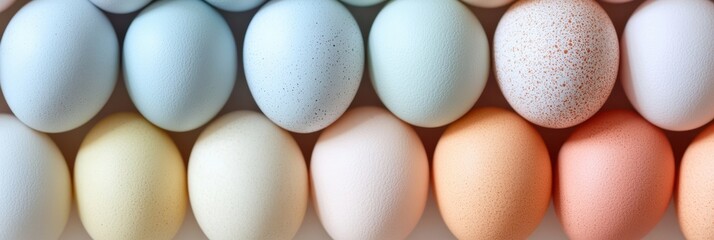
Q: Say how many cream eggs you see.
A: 1